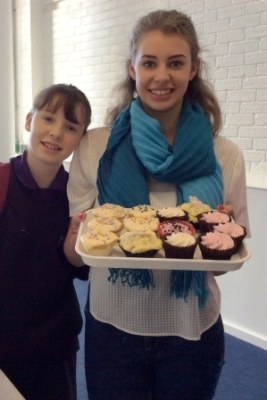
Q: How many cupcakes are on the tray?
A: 13